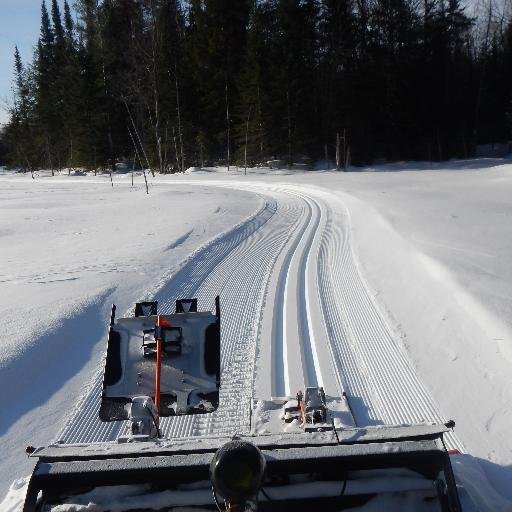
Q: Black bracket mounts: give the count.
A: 2